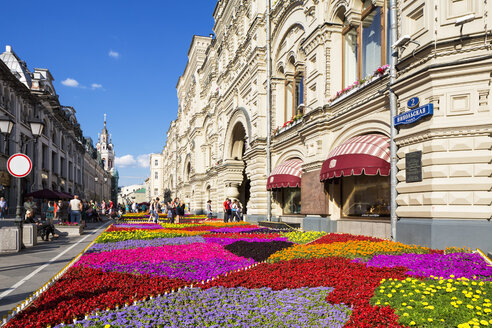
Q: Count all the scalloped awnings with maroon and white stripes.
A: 2